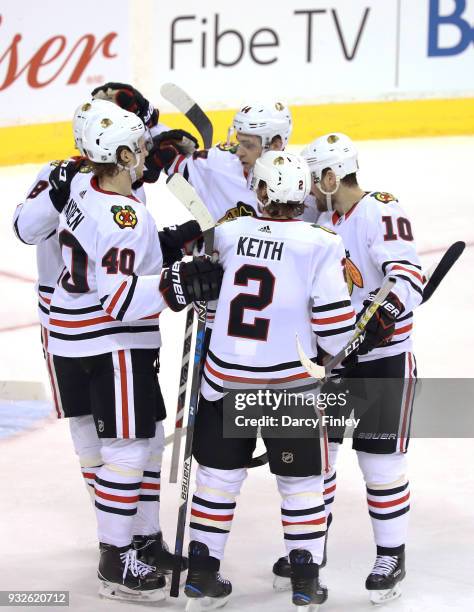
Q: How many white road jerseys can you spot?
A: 5